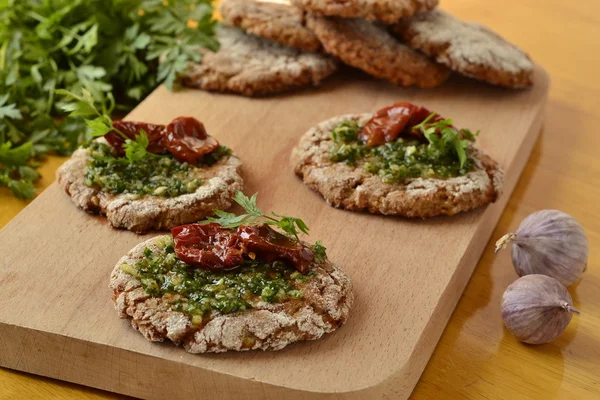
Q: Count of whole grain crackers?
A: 8